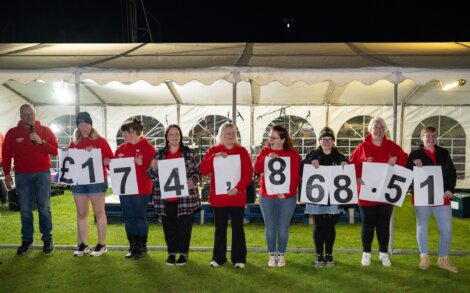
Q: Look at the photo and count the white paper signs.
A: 11